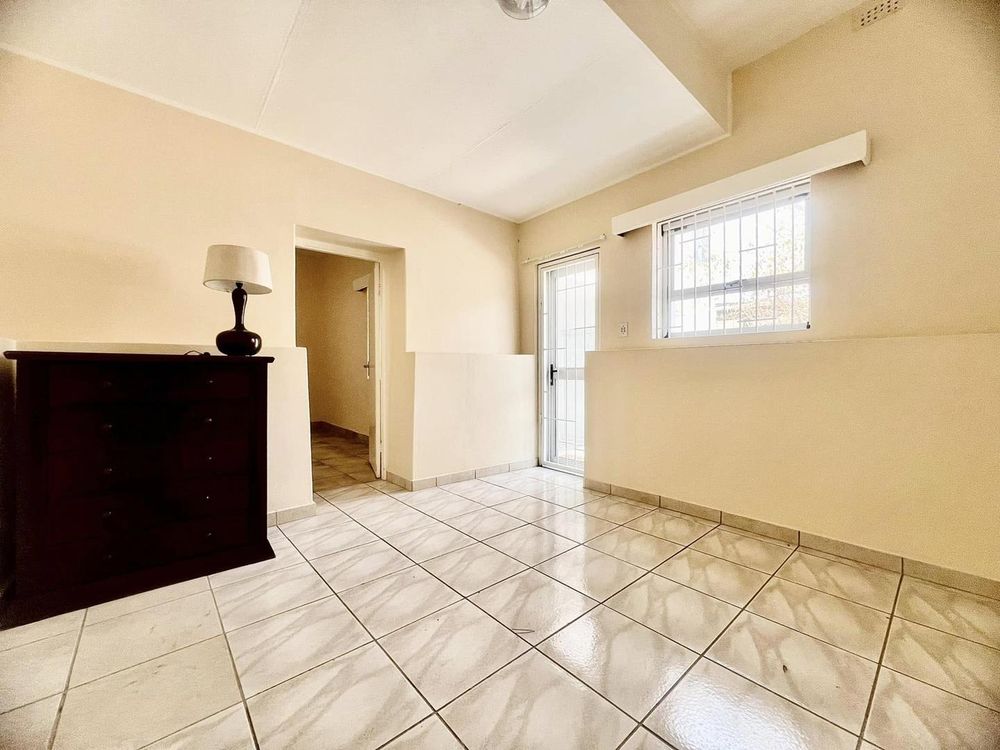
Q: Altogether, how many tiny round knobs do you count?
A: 10